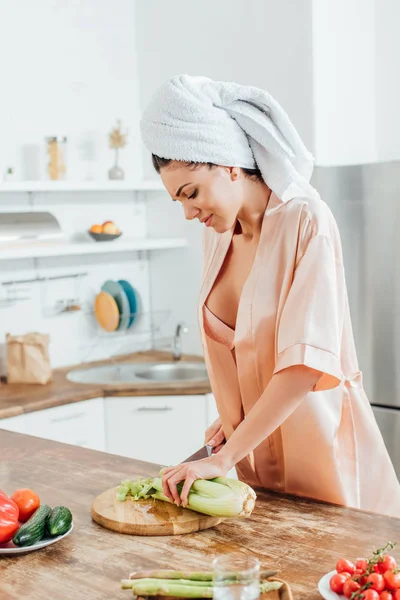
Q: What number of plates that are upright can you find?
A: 3